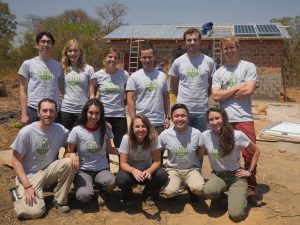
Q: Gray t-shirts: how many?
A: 11